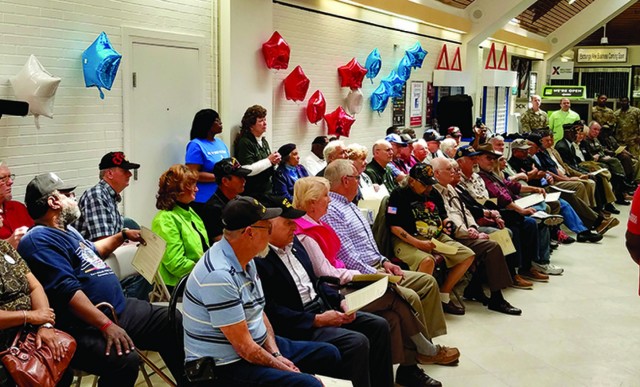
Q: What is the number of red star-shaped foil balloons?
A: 5